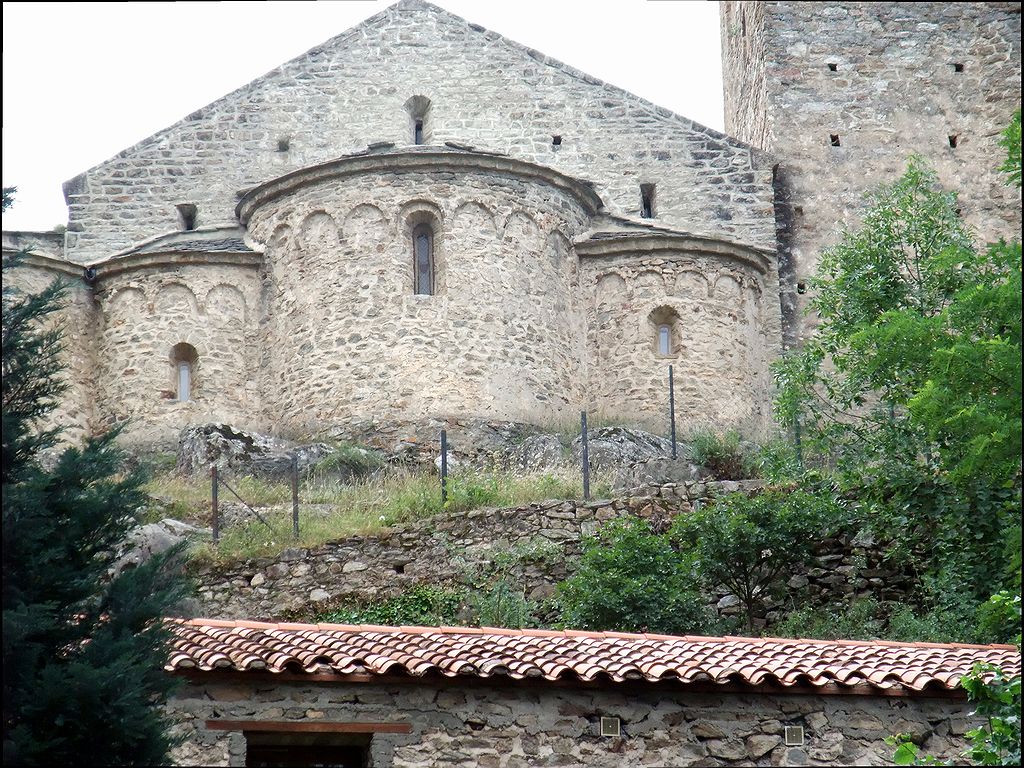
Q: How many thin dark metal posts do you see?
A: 5